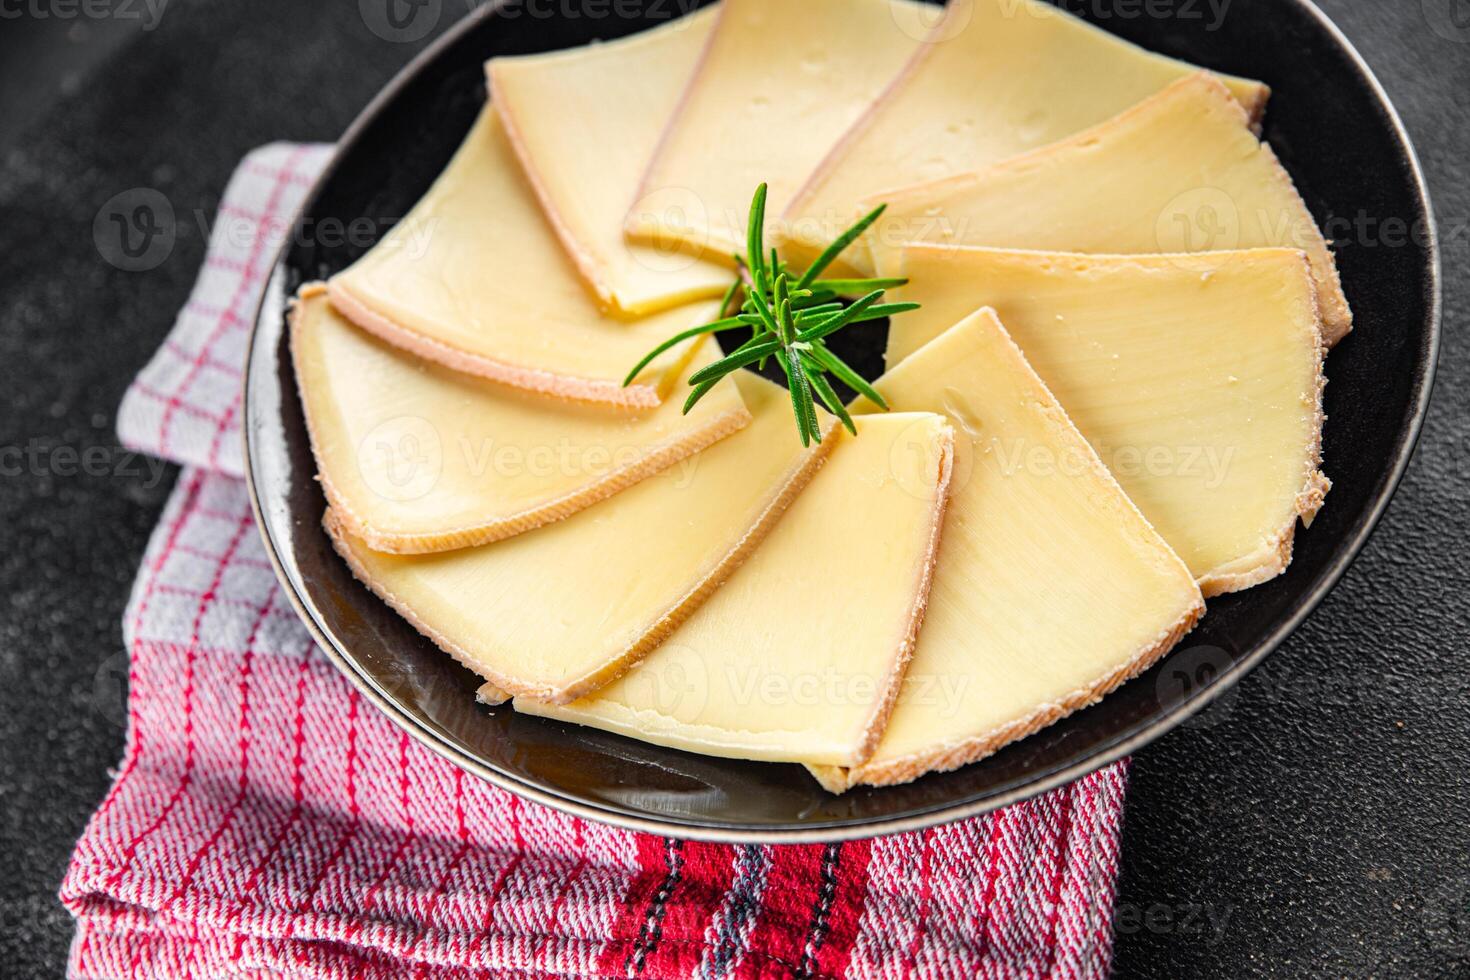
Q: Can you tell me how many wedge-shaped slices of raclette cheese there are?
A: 10